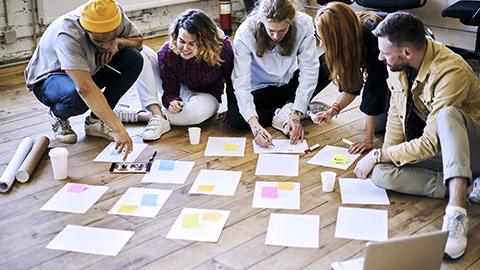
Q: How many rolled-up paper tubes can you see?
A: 2